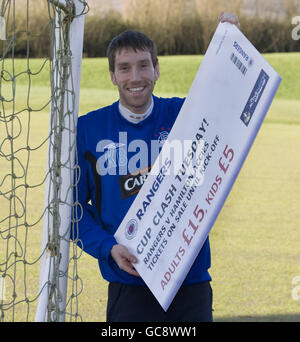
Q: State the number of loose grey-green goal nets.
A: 1